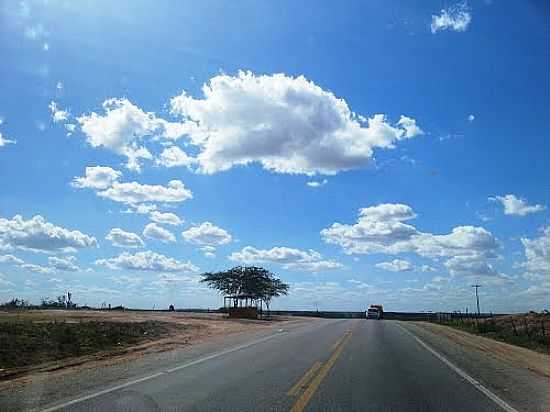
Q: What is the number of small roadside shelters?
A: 1